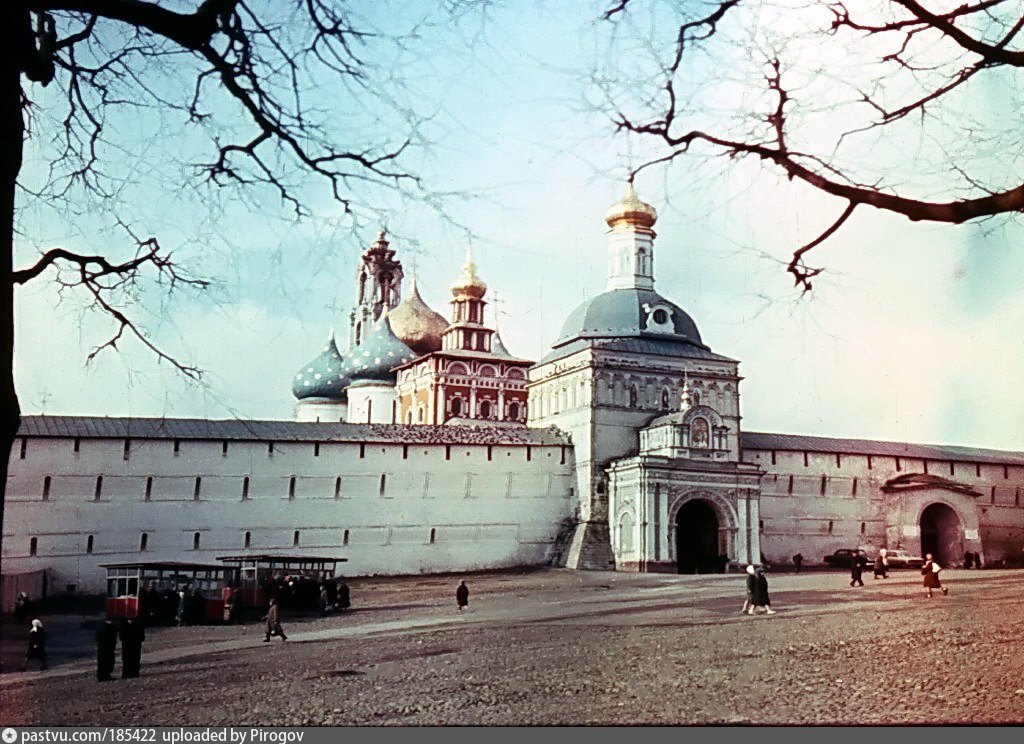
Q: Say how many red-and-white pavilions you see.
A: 2